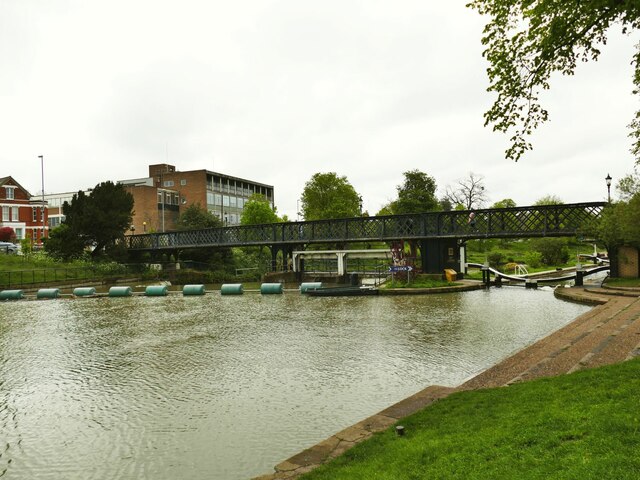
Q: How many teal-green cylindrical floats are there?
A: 9